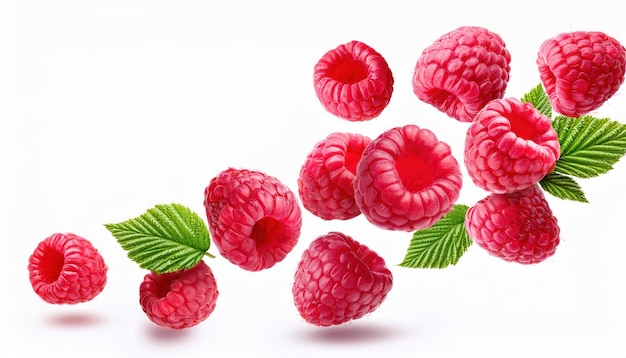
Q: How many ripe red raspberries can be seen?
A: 11